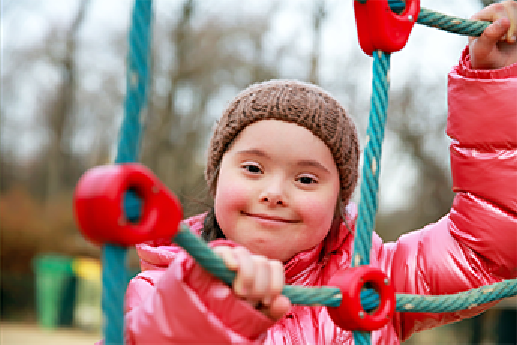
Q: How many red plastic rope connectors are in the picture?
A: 3